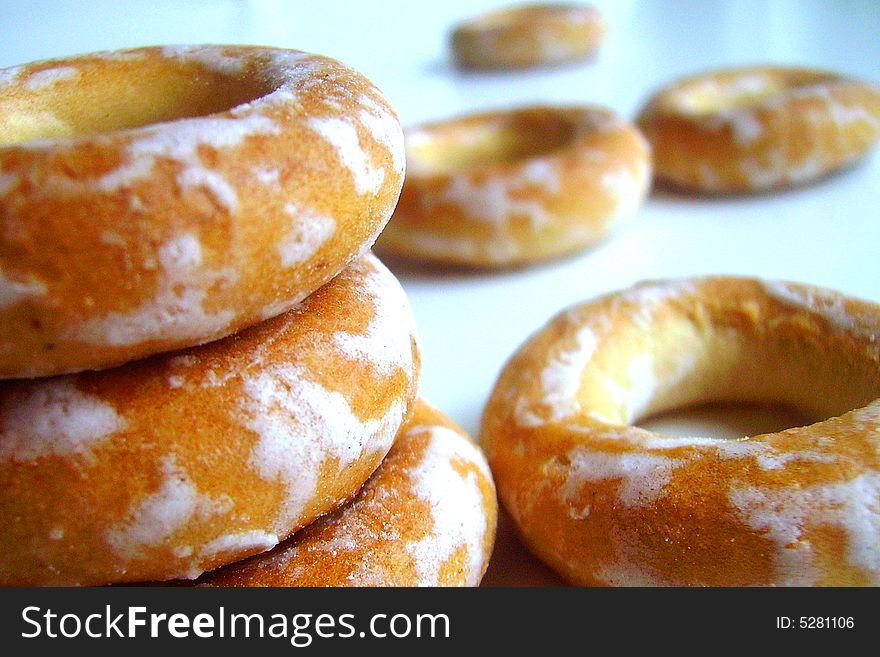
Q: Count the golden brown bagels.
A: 7